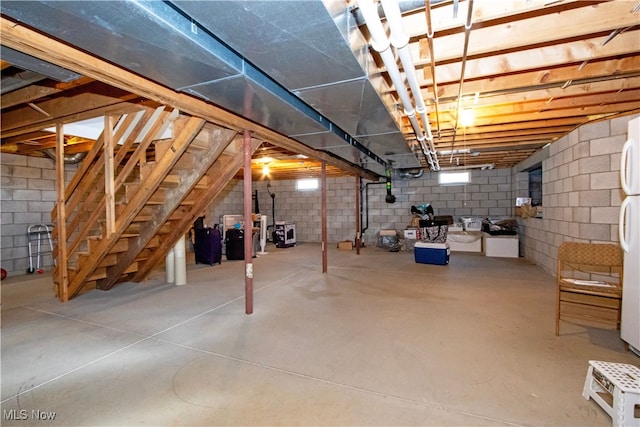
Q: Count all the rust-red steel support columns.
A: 3